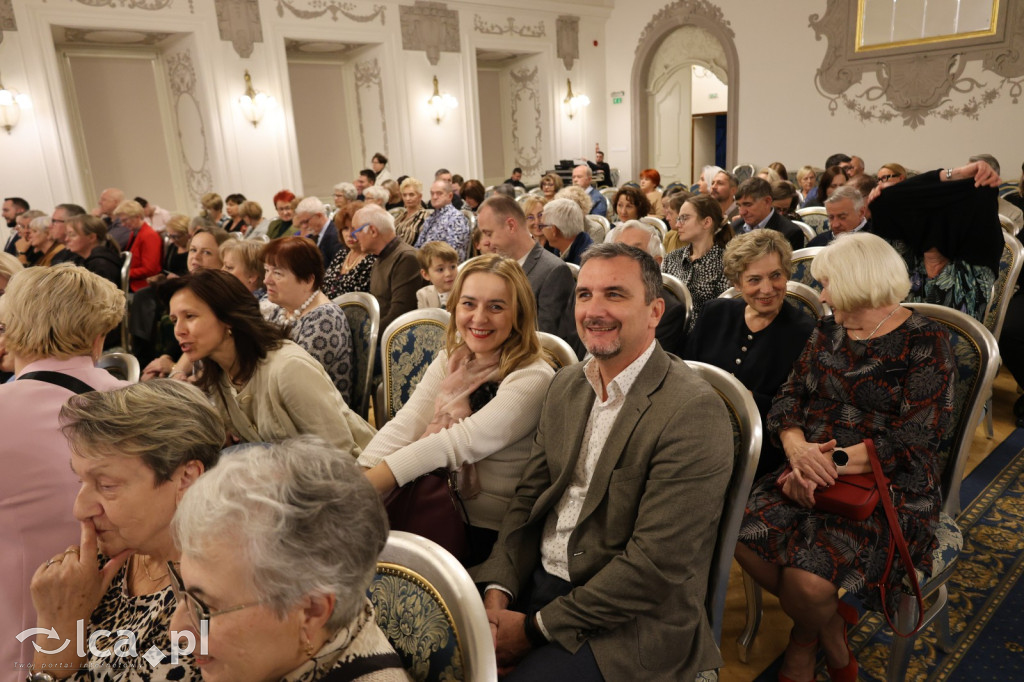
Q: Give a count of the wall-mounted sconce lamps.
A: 4